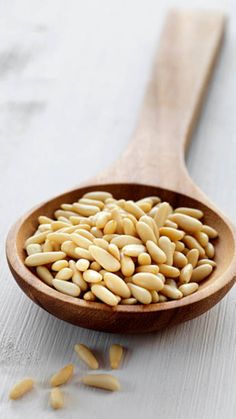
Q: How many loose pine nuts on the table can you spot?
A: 6